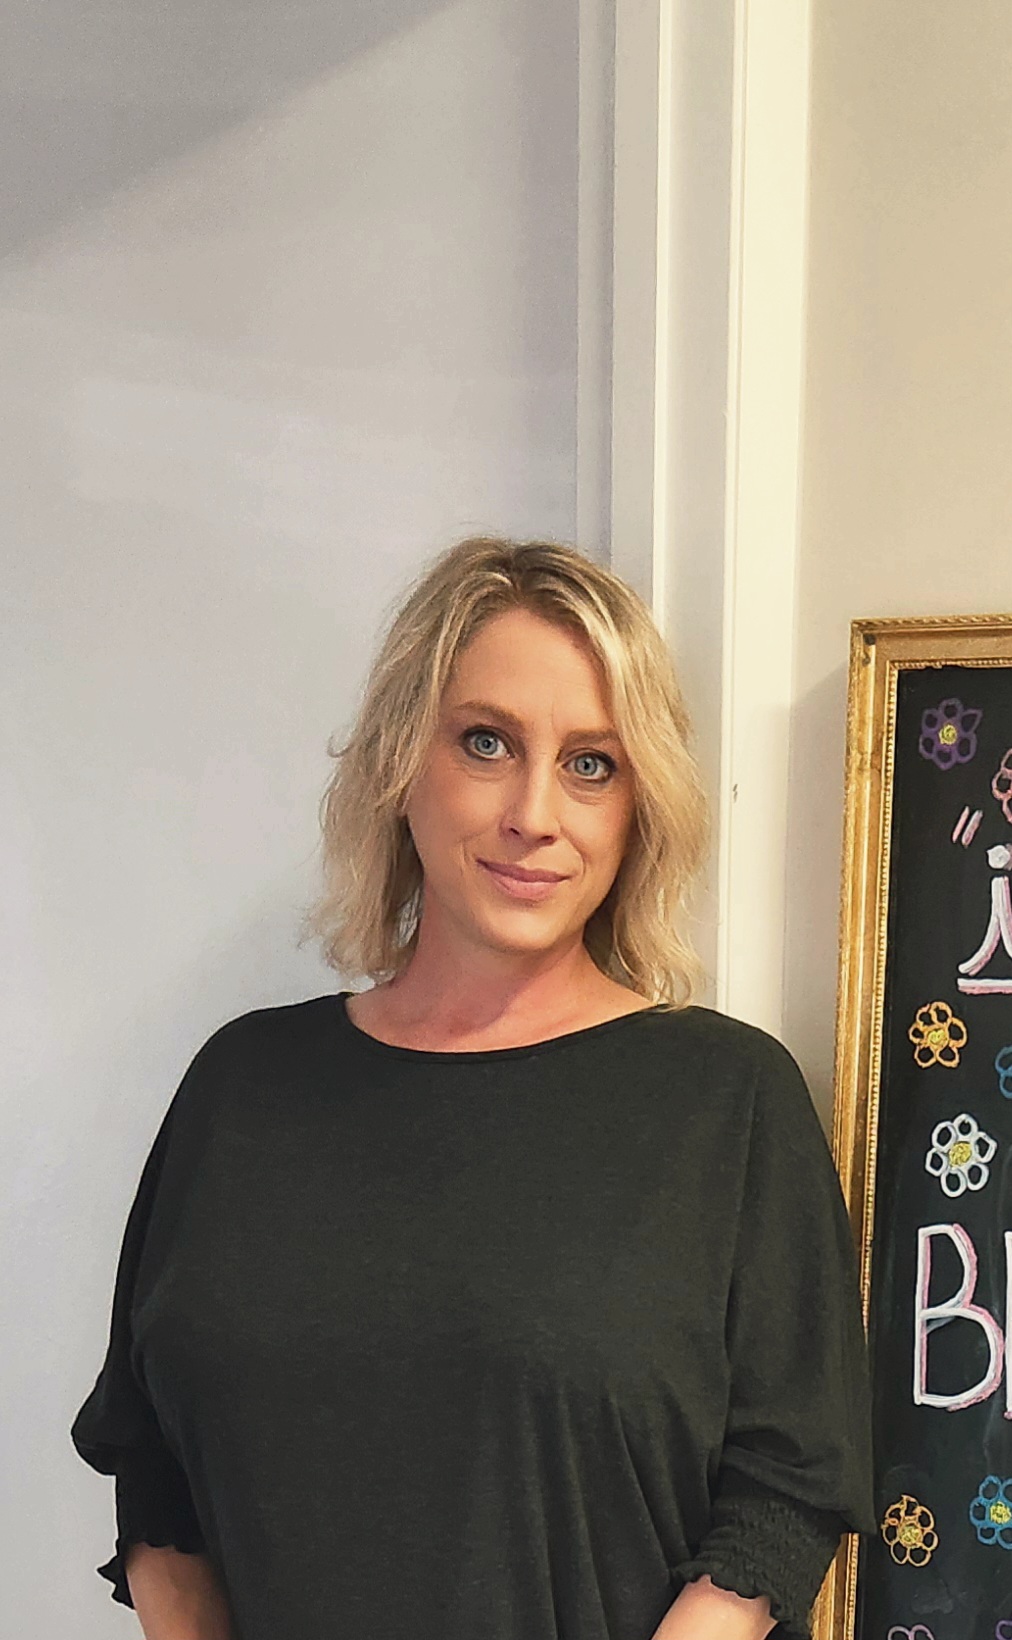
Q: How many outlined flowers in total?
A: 9